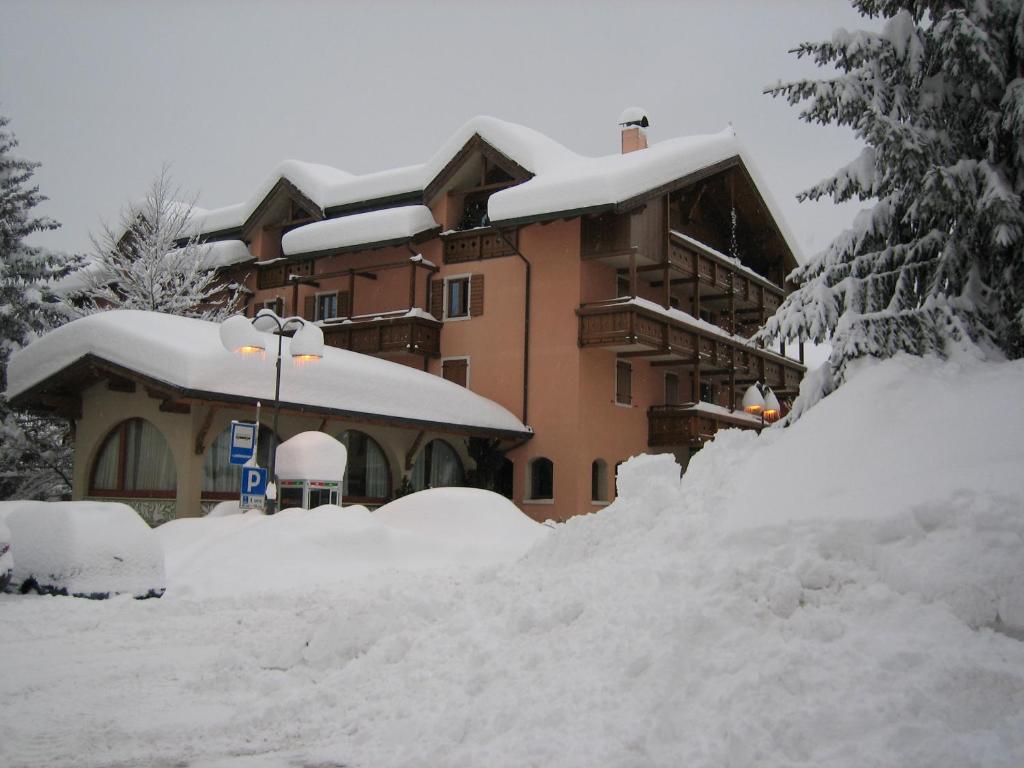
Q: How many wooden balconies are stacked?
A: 3